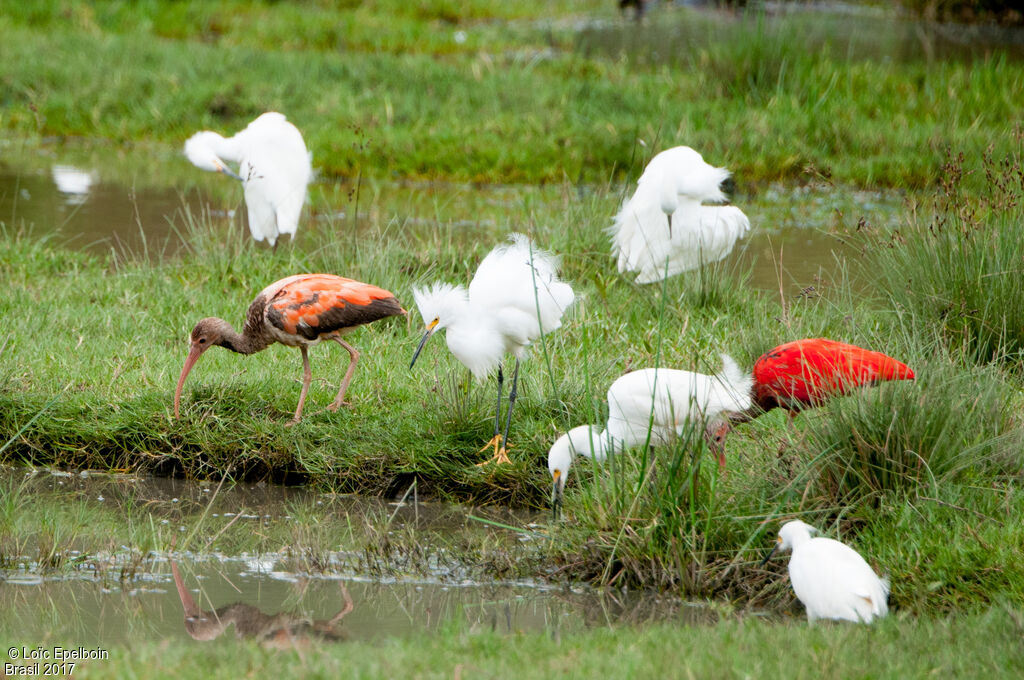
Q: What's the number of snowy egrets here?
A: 5